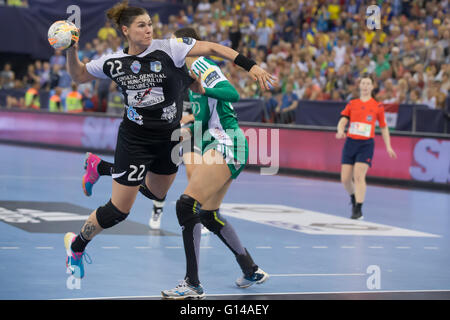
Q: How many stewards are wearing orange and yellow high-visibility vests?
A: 3